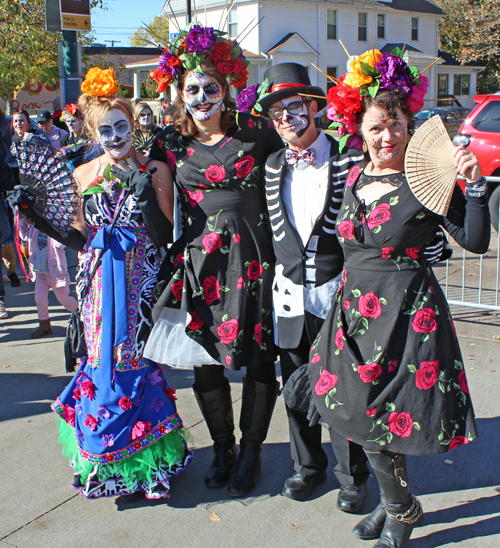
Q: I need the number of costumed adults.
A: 4